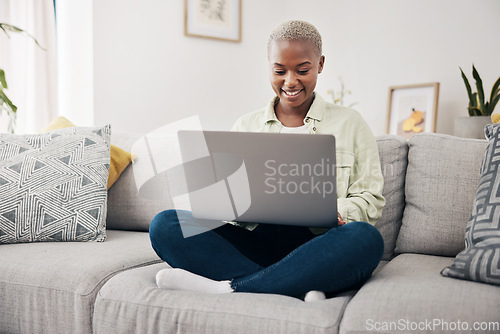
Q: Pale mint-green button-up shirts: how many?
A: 1